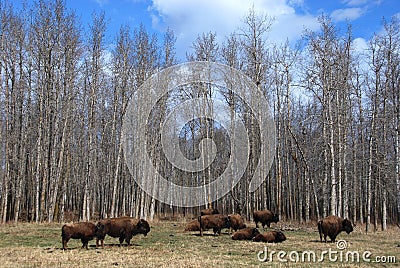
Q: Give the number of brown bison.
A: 10